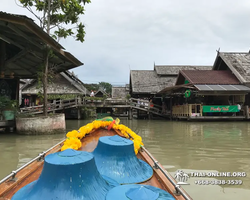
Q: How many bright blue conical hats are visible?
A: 3